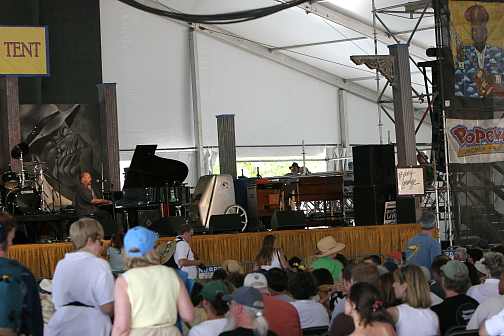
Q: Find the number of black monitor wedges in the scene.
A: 3